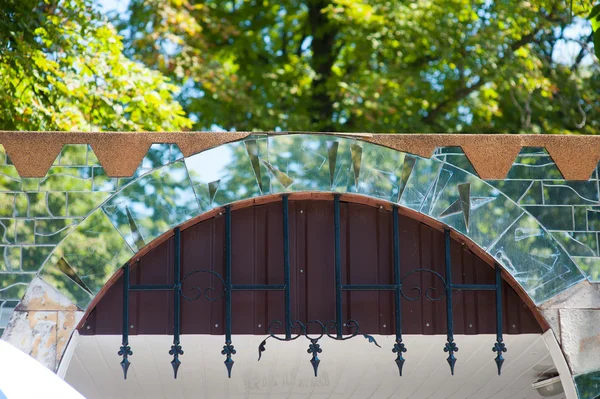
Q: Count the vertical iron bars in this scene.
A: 8